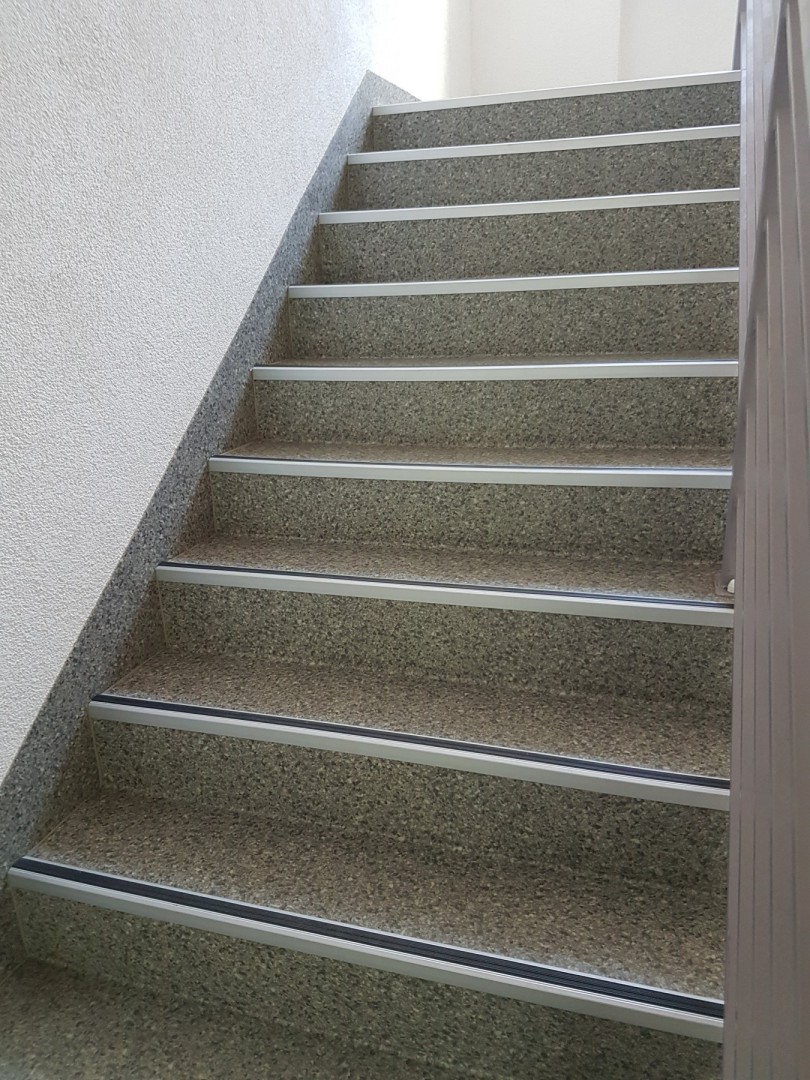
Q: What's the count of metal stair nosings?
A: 9